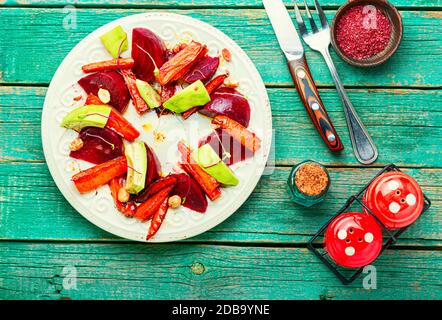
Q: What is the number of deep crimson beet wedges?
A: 8